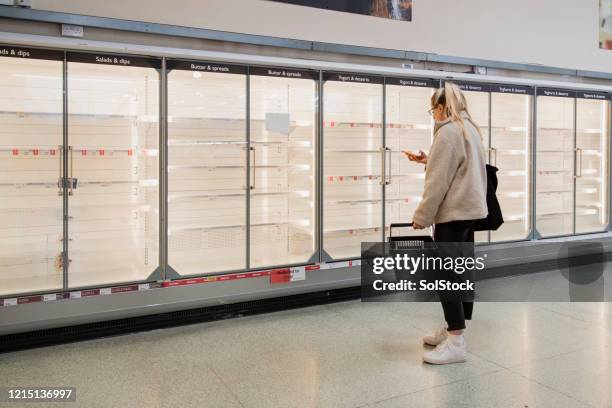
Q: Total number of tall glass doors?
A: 10